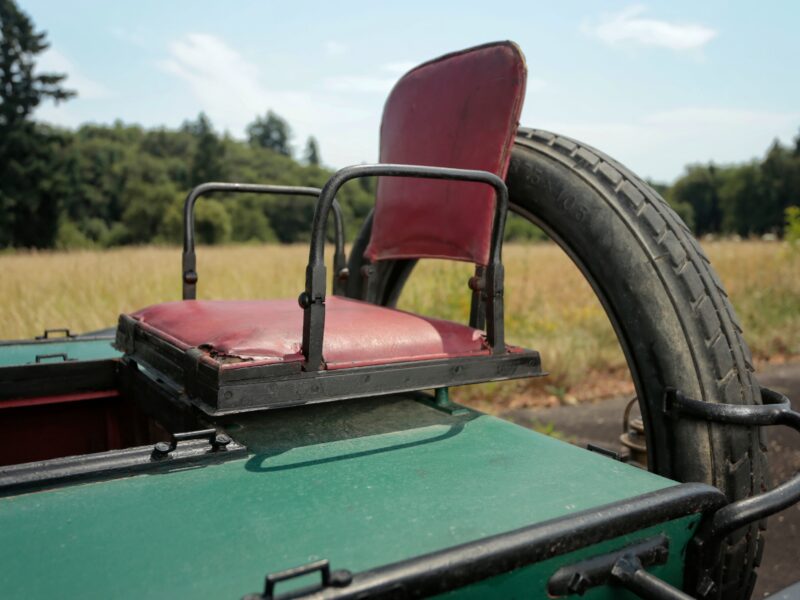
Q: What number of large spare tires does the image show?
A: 1